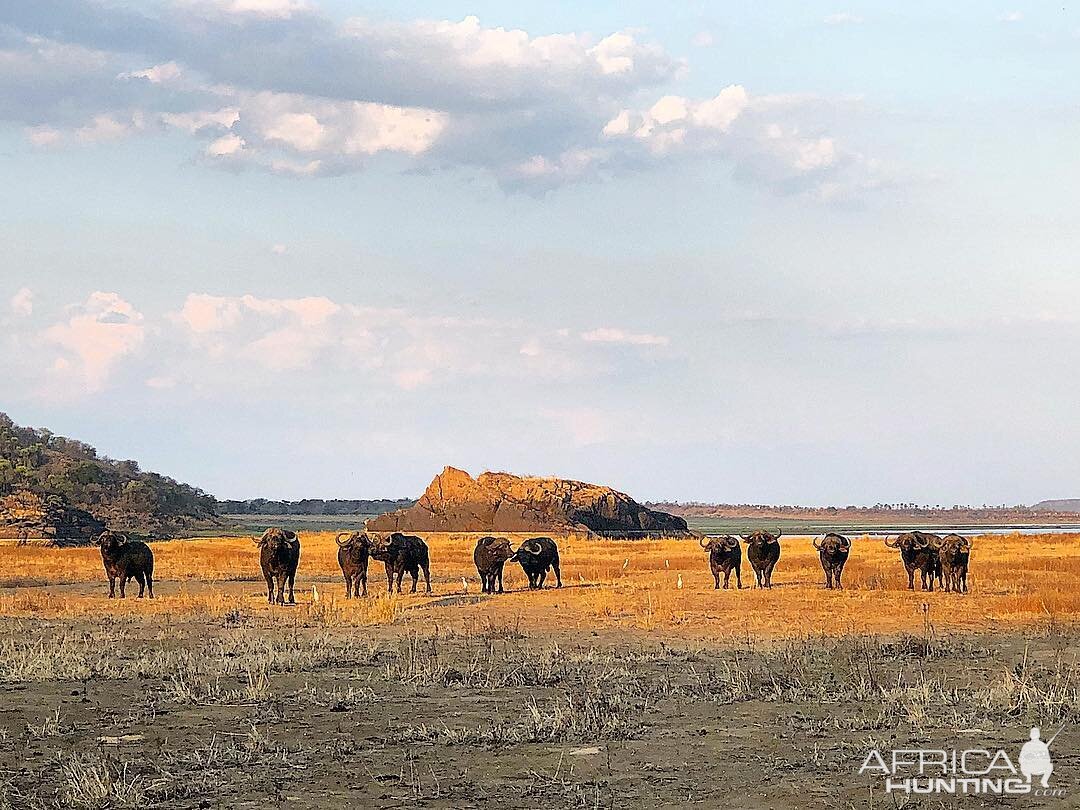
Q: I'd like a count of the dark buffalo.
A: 11